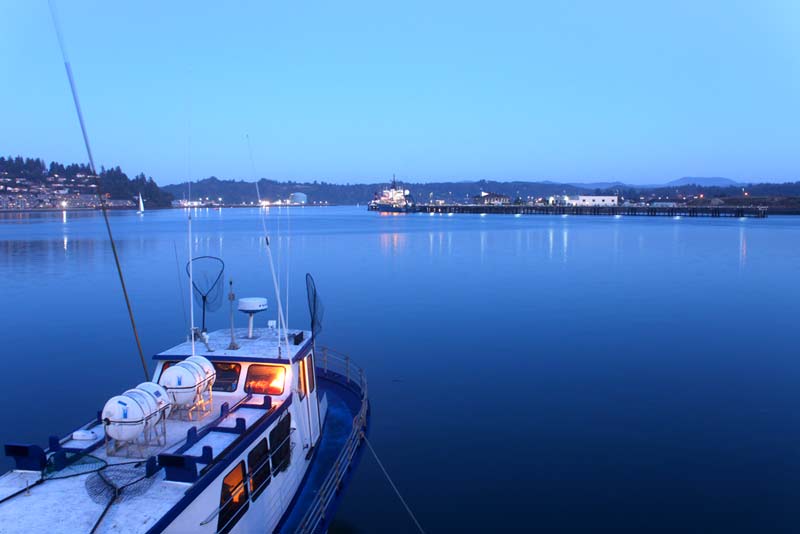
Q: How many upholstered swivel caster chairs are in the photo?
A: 0